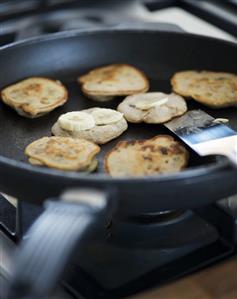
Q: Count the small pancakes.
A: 7